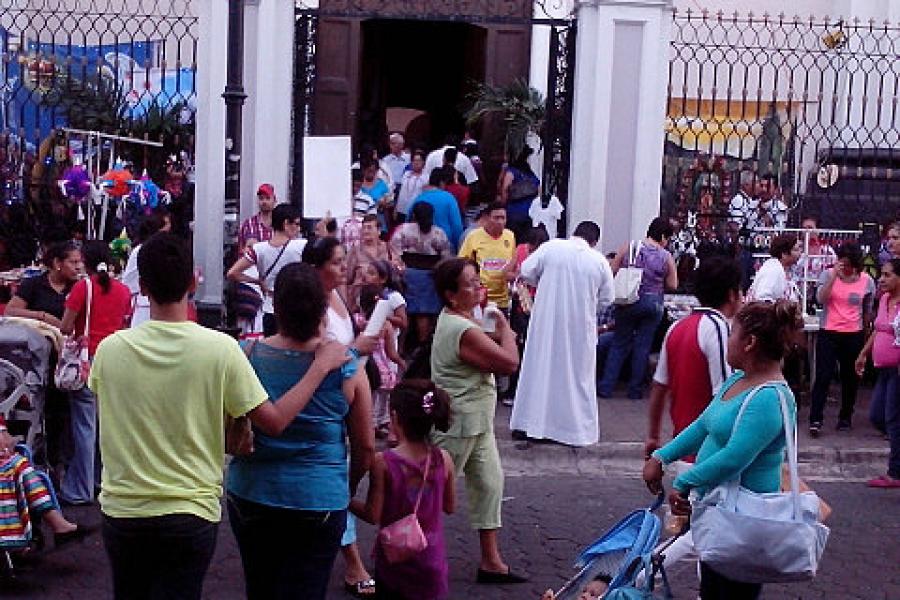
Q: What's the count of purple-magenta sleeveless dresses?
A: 1